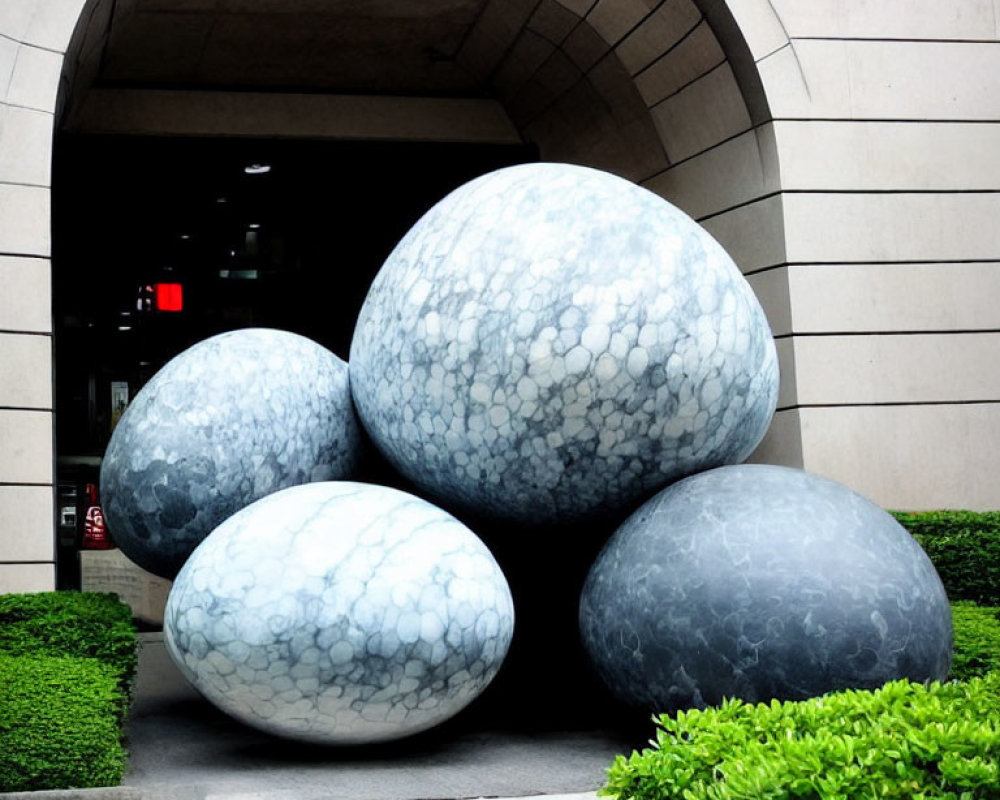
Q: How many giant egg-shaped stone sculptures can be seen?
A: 4